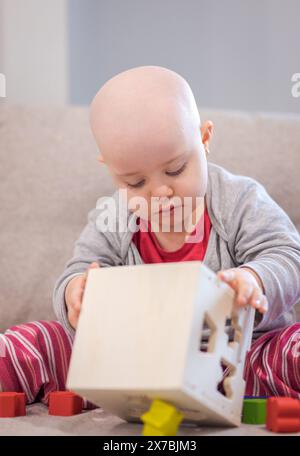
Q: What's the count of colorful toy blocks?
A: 5